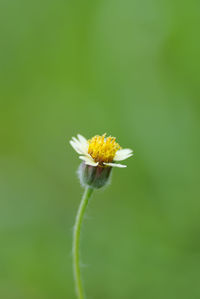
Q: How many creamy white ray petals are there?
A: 4